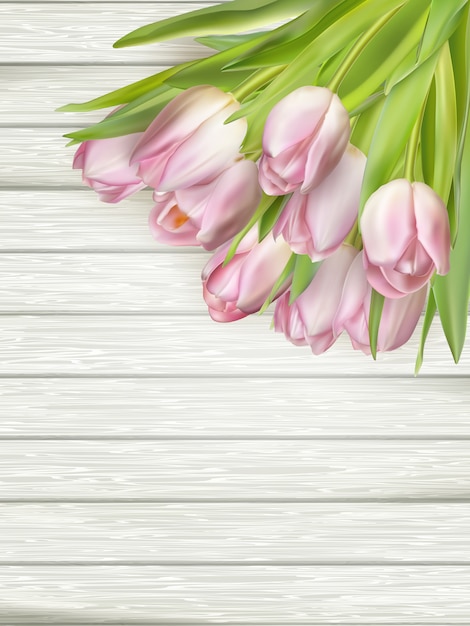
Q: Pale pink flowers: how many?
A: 9